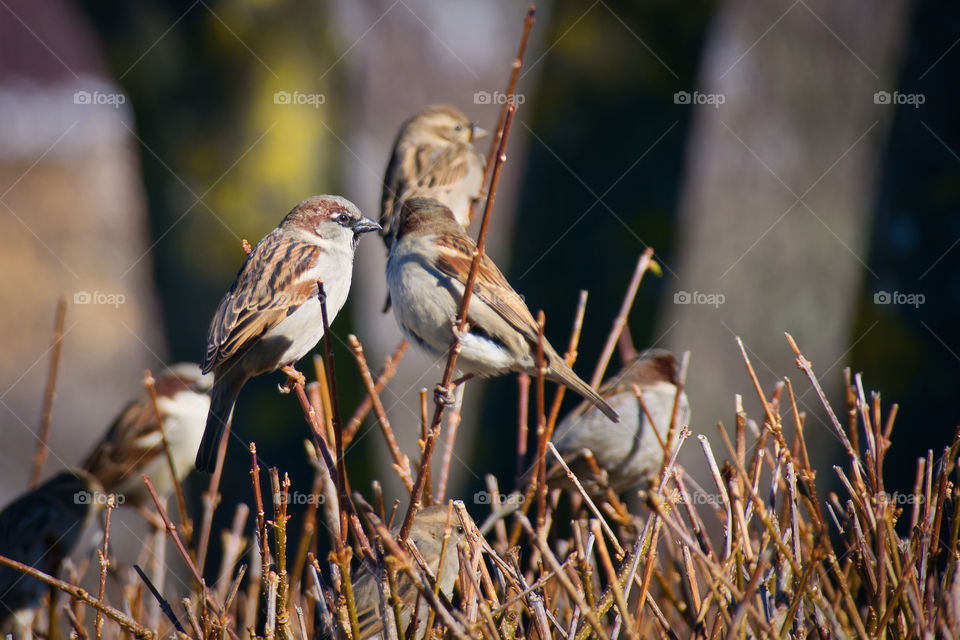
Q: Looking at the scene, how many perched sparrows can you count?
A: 7